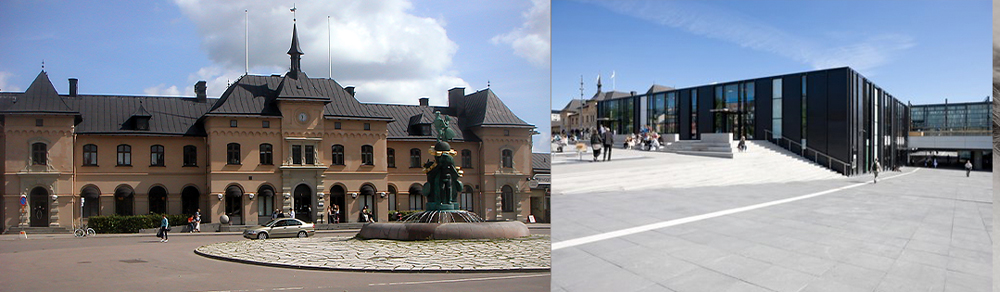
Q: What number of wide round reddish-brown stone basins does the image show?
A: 1